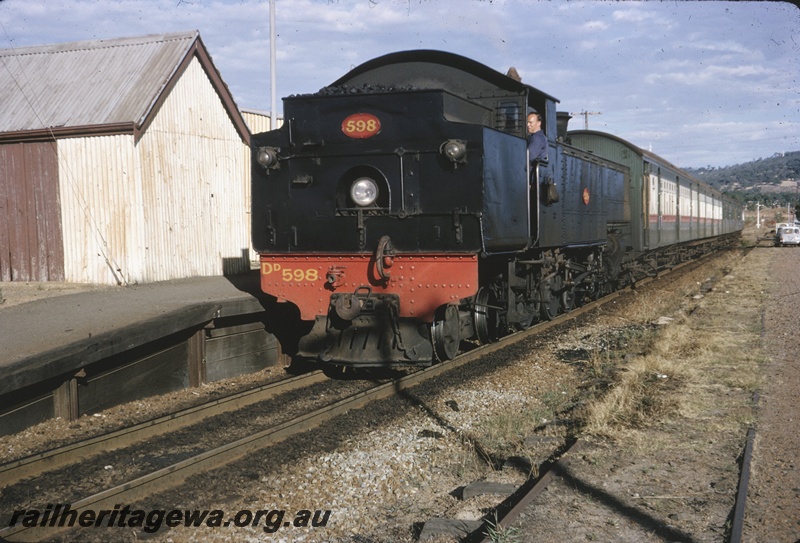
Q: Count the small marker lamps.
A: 2